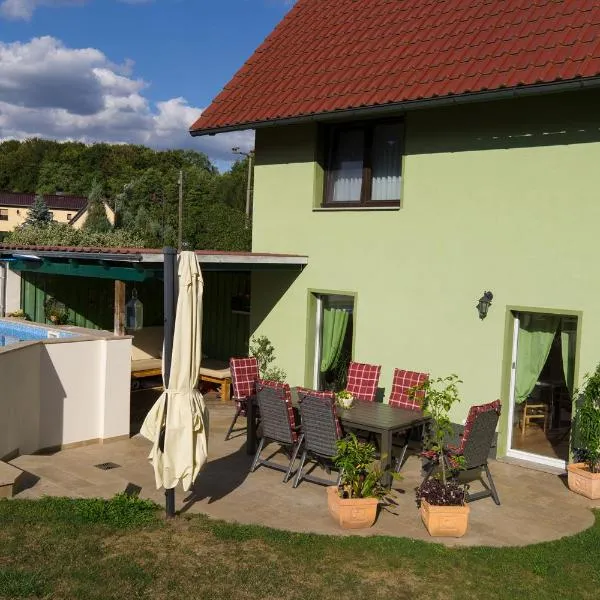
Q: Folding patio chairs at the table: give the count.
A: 6